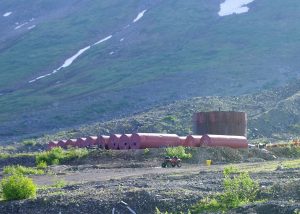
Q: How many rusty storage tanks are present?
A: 1